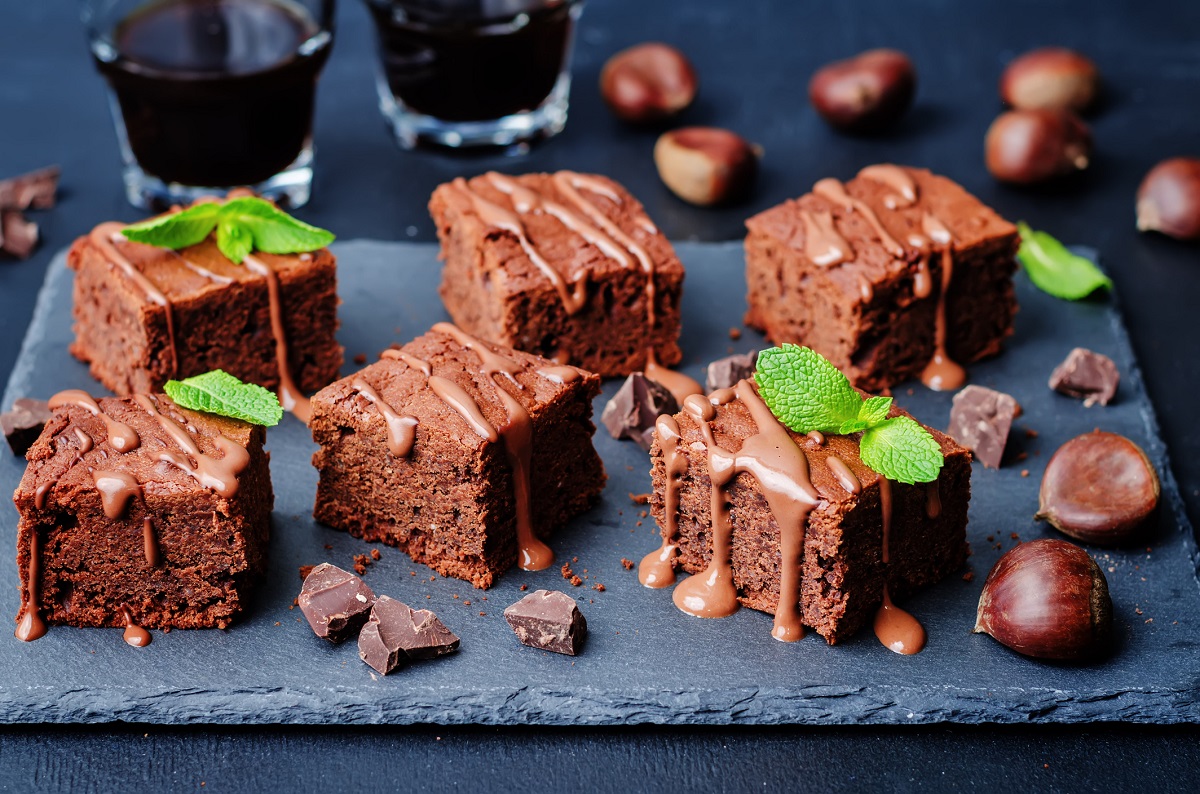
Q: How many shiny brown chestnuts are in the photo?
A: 8